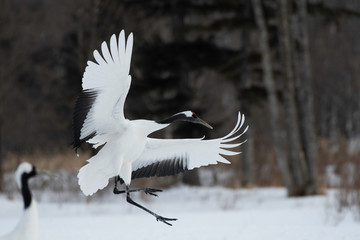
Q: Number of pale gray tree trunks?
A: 3